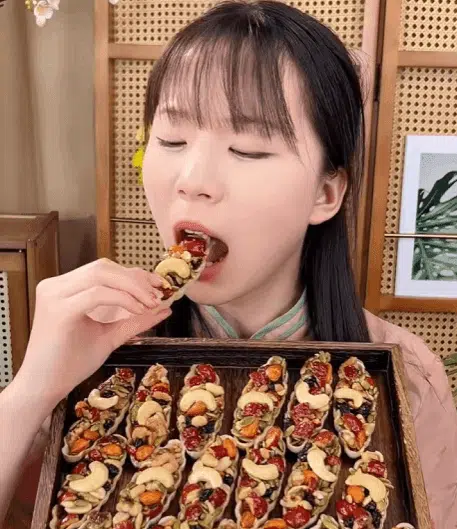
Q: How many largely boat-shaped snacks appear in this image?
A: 13